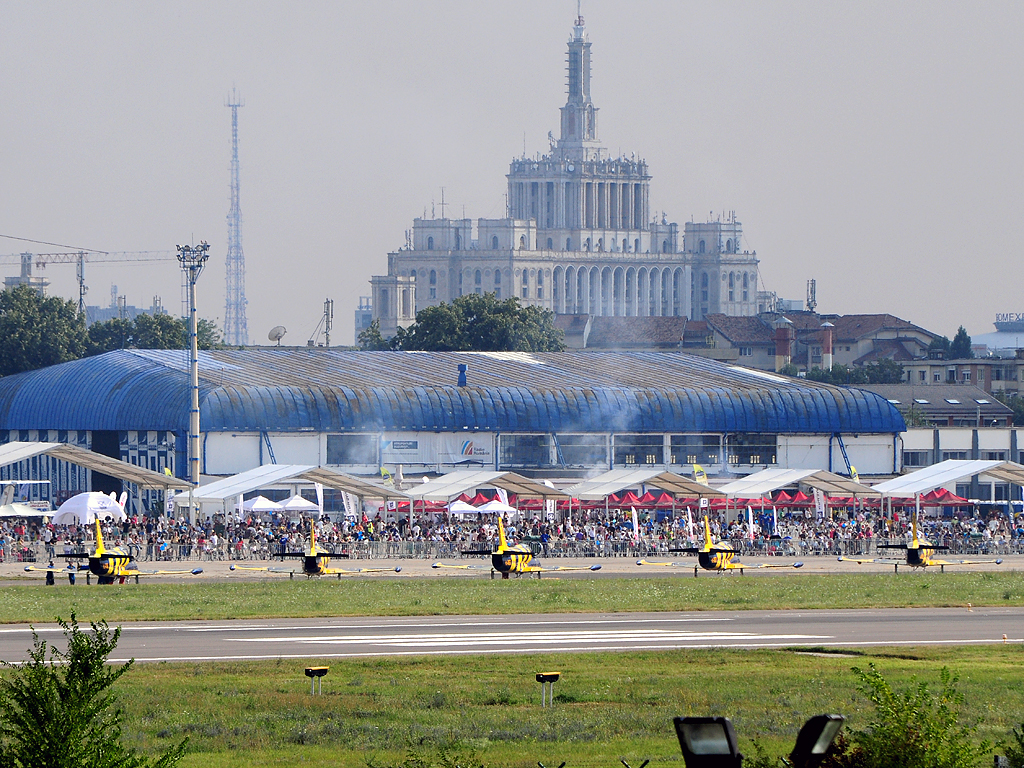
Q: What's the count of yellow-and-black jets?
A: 5